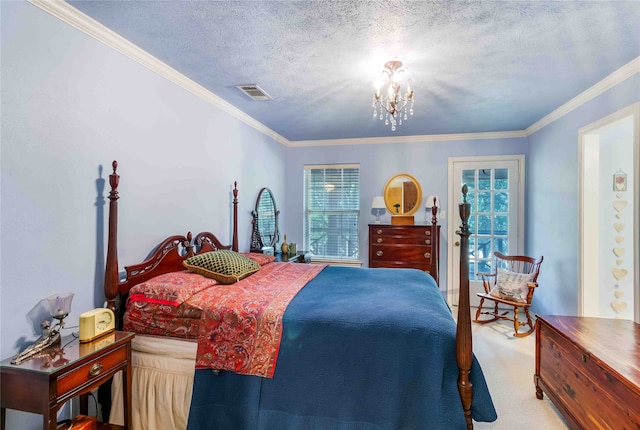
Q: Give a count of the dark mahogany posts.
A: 4